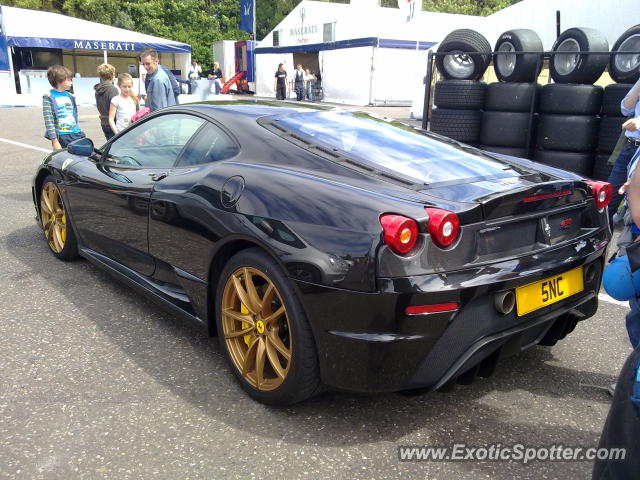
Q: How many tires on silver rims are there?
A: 4